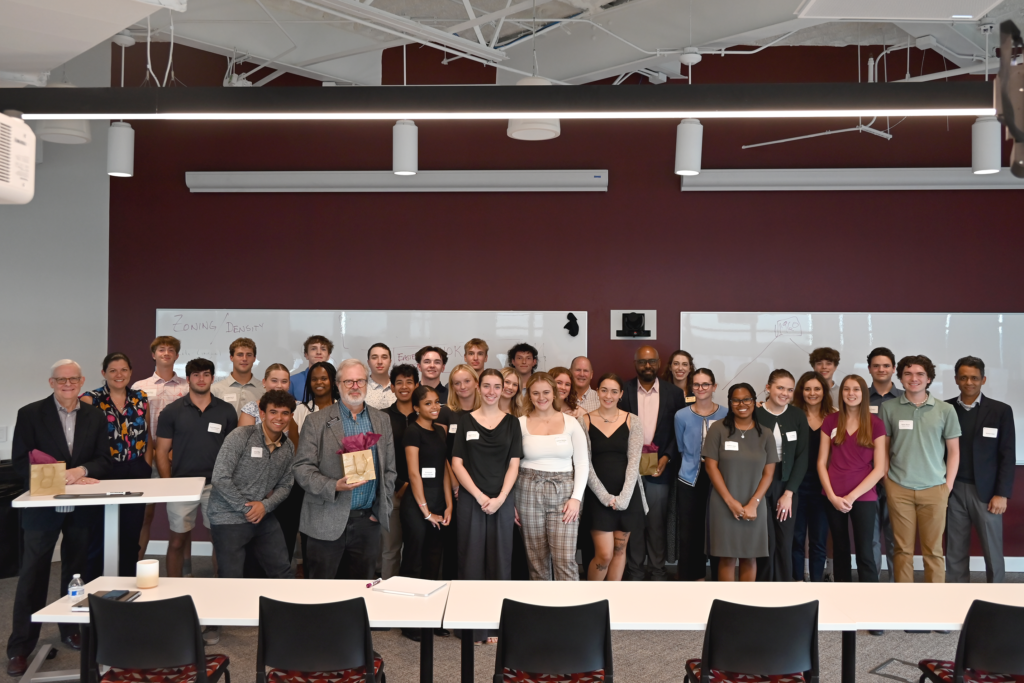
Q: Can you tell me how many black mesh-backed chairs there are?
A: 5